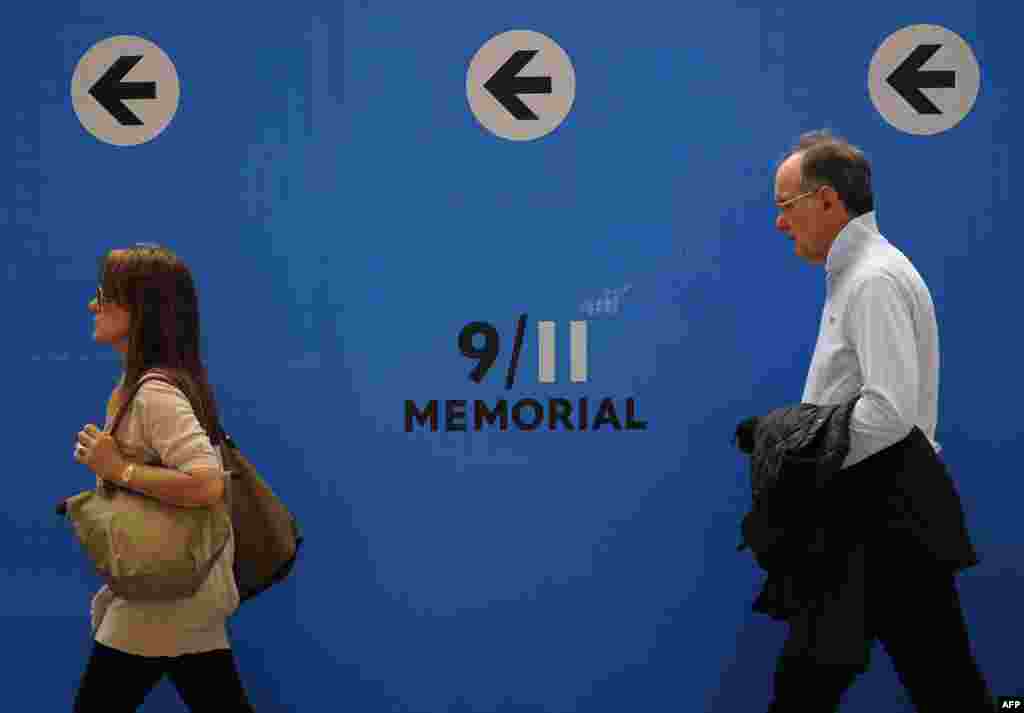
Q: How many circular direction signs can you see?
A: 3